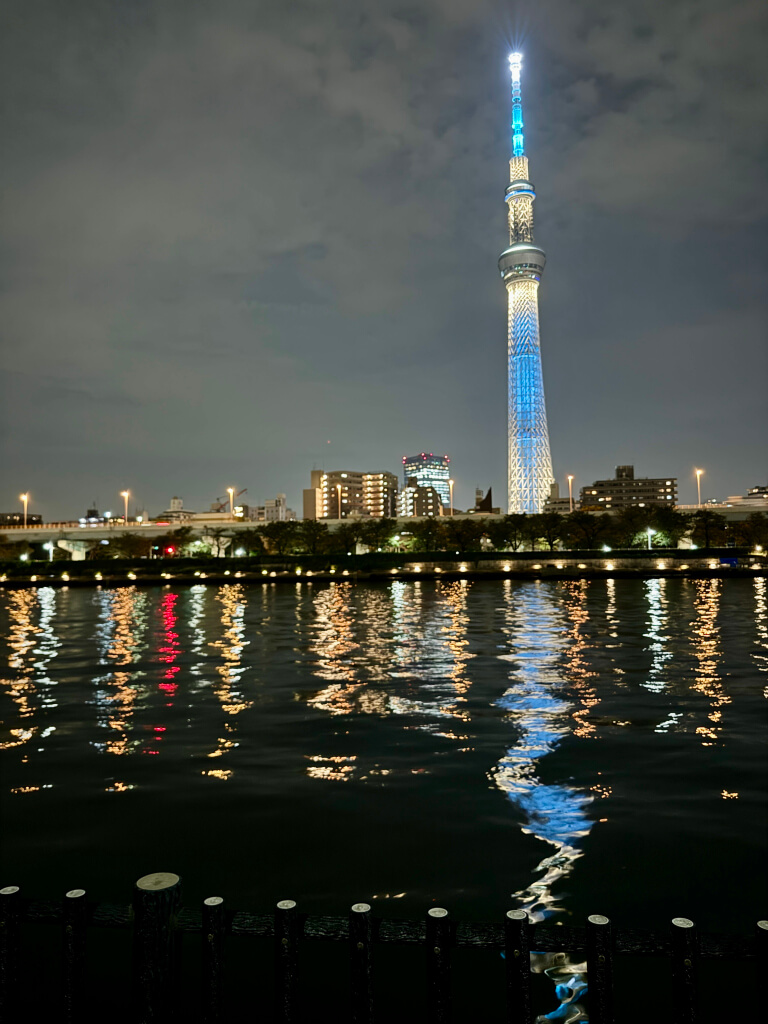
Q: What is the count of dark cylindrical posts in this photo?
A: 11